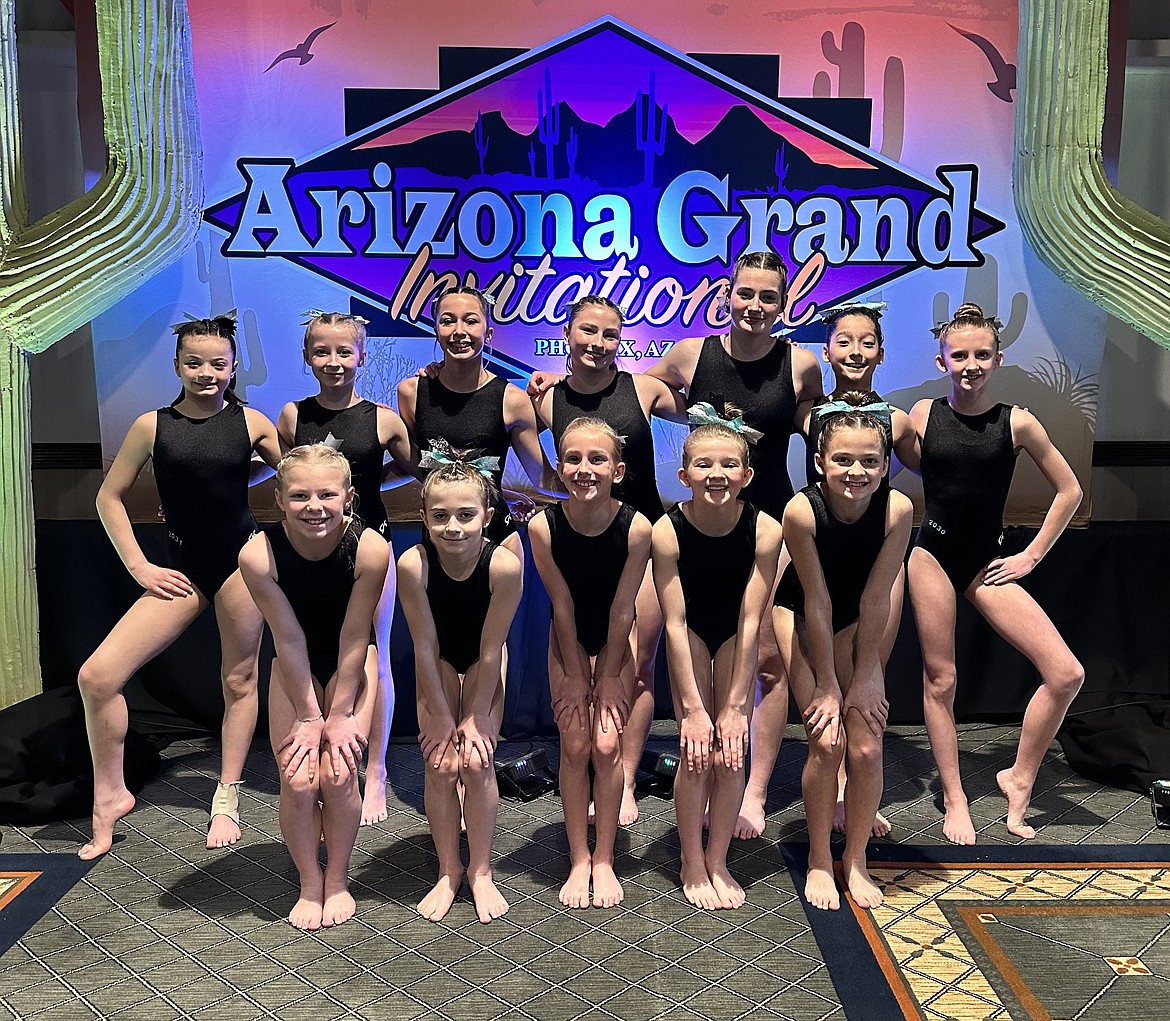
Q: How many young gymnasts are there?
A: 12